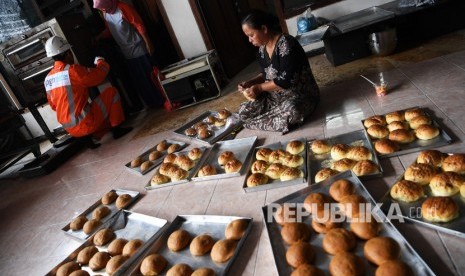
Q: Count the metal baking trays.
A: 12